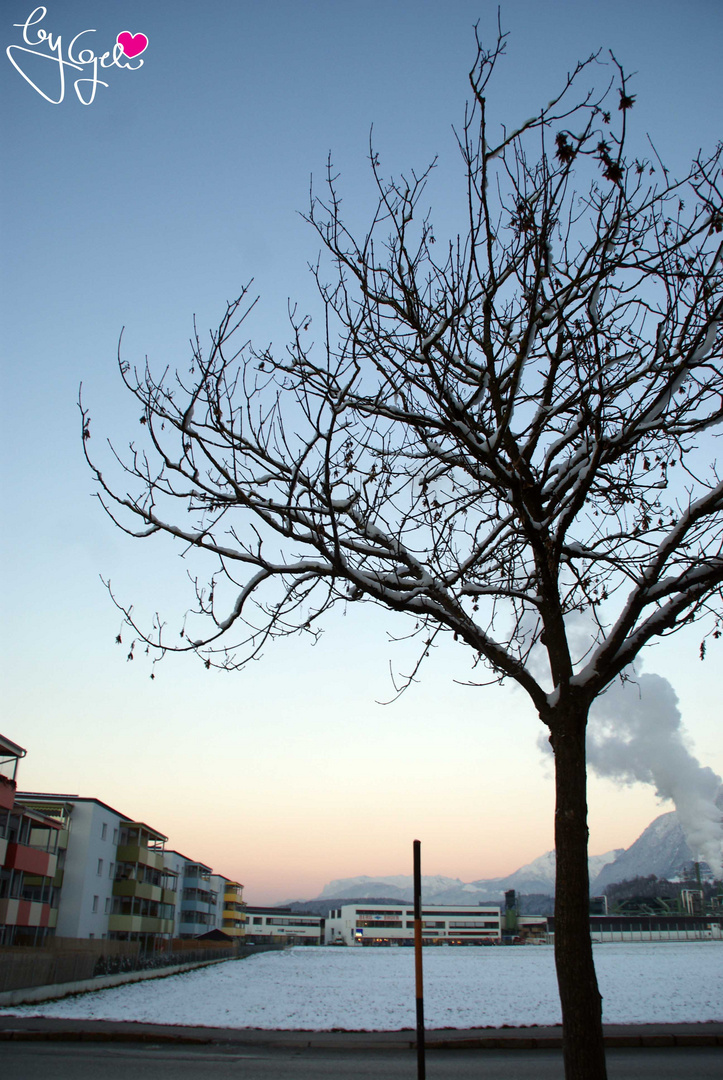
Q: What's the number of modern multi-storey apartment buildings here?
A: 4